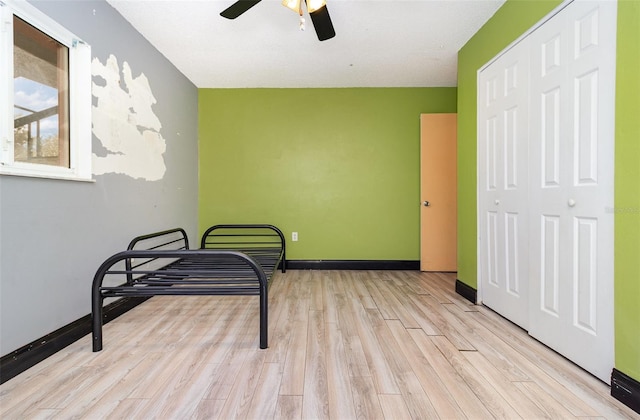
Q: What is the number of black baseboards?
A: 4